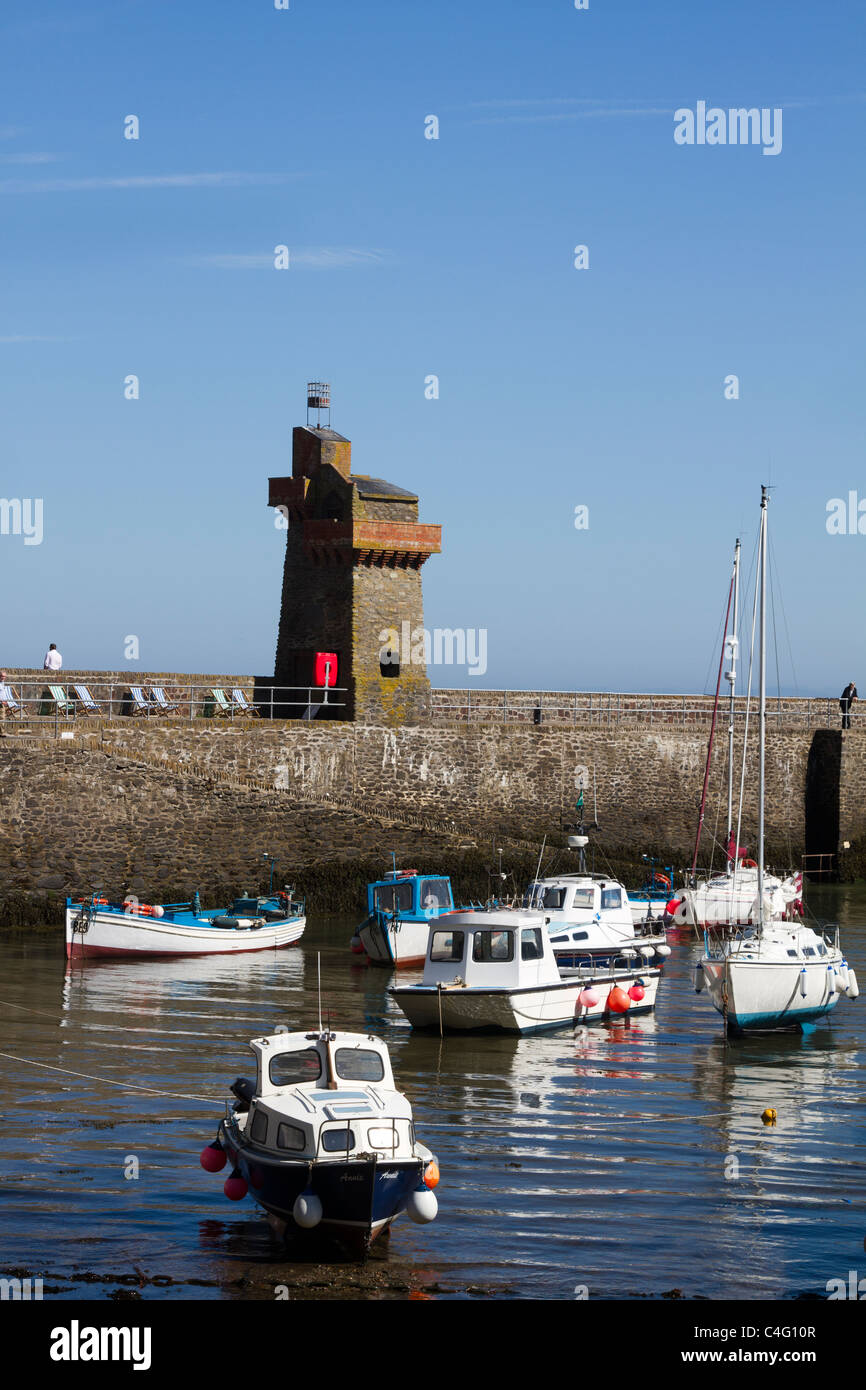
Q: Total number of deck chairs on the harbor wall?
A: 7